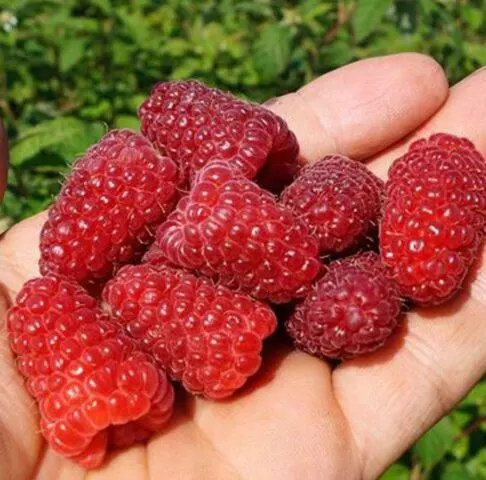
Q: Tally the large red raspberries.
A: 6